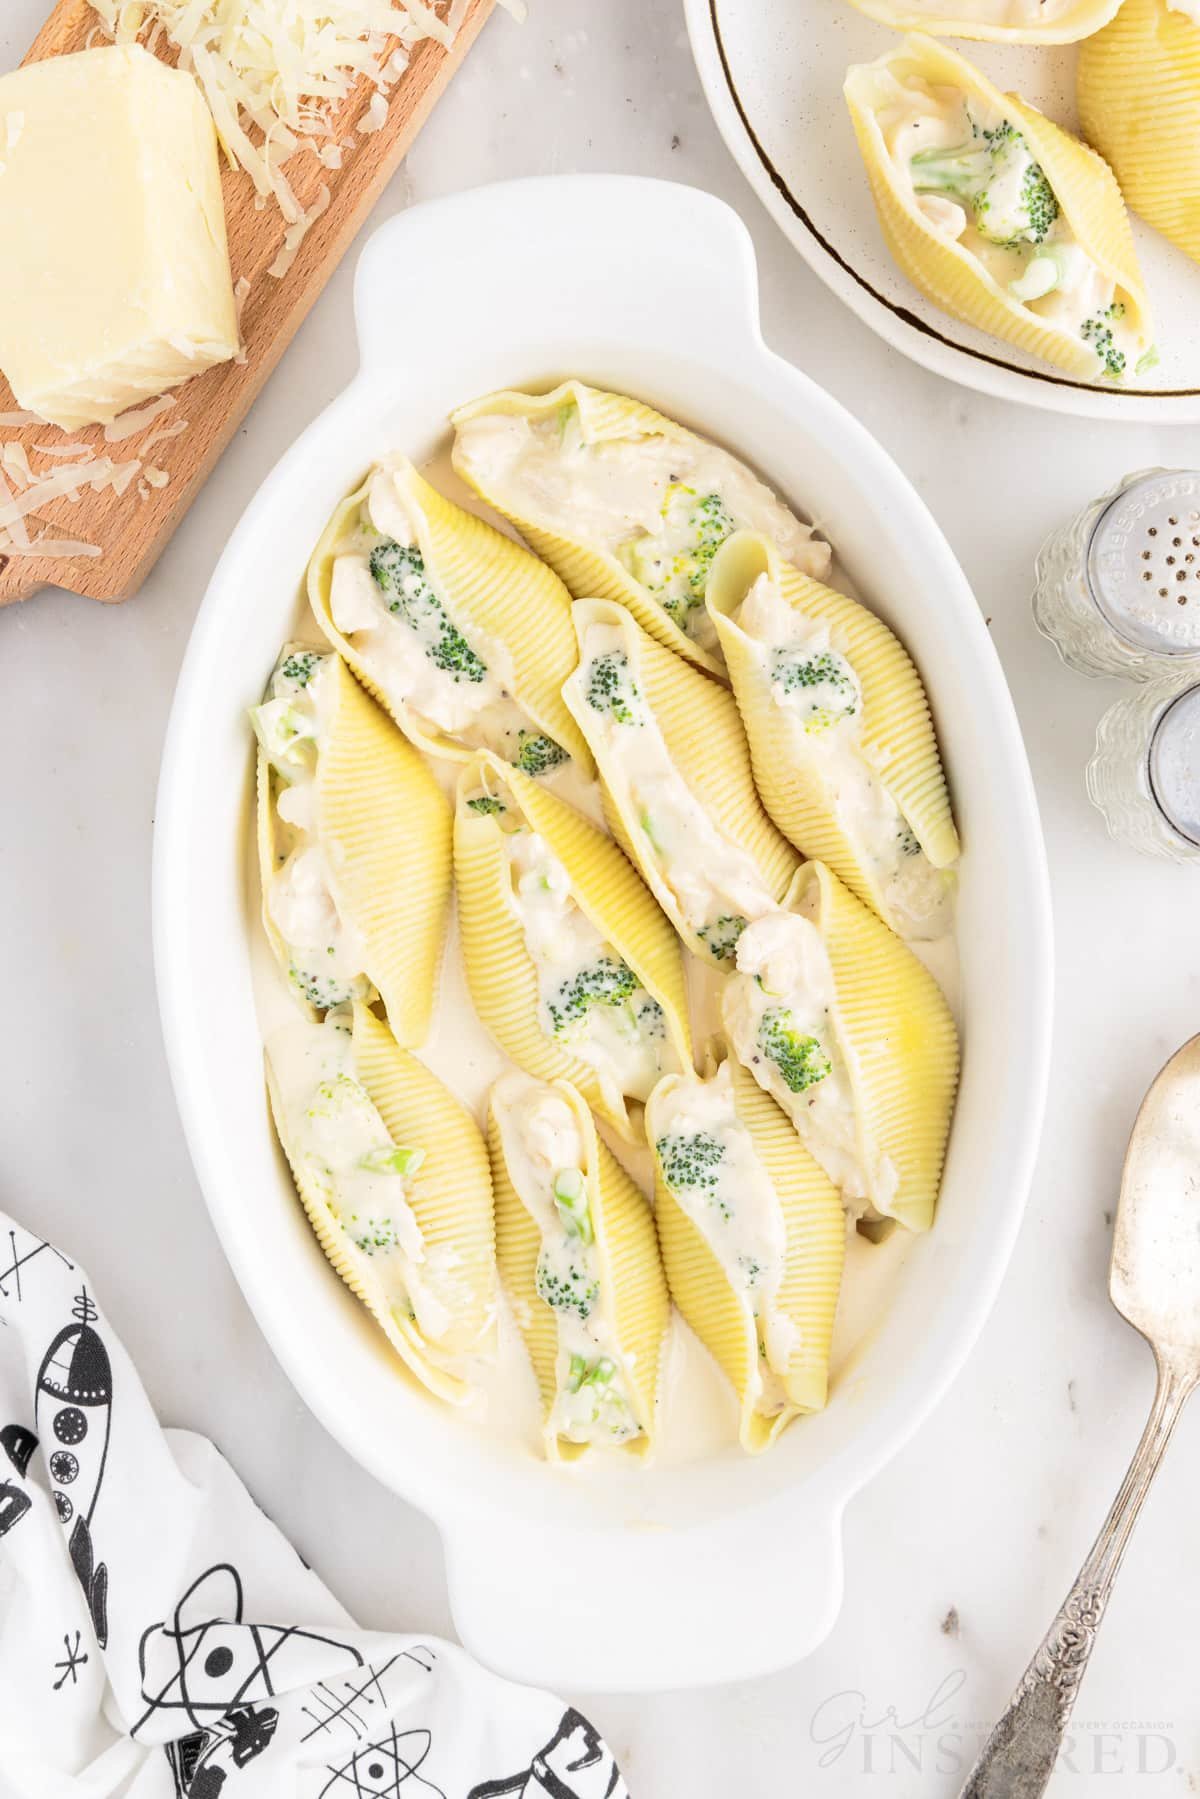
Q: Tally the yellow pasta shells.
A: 13